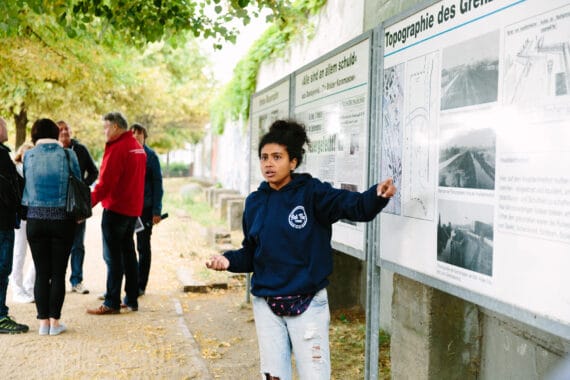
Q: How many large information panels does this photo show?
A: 3